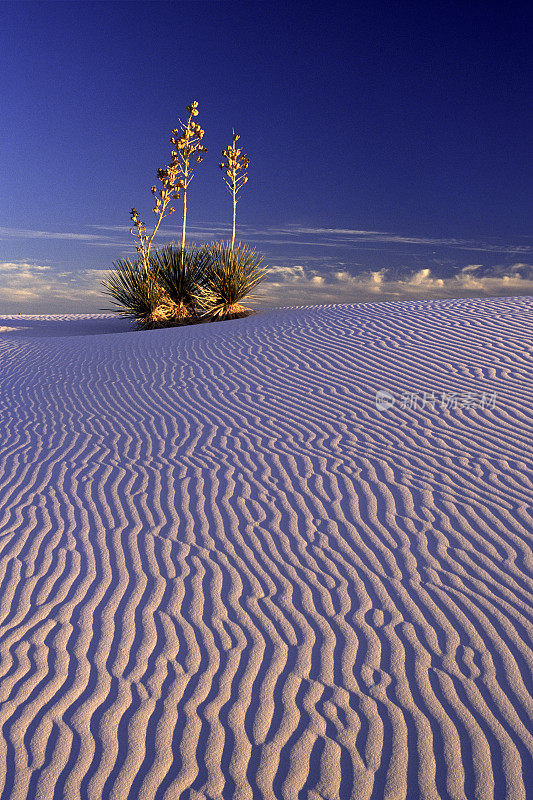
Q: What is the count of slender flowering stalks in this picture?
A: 4